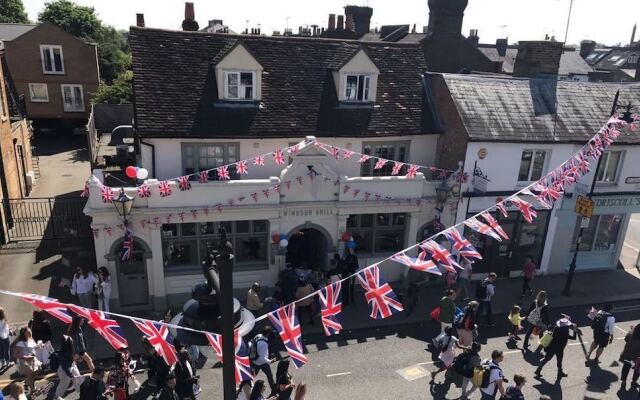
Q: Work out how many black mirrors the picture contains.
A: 0